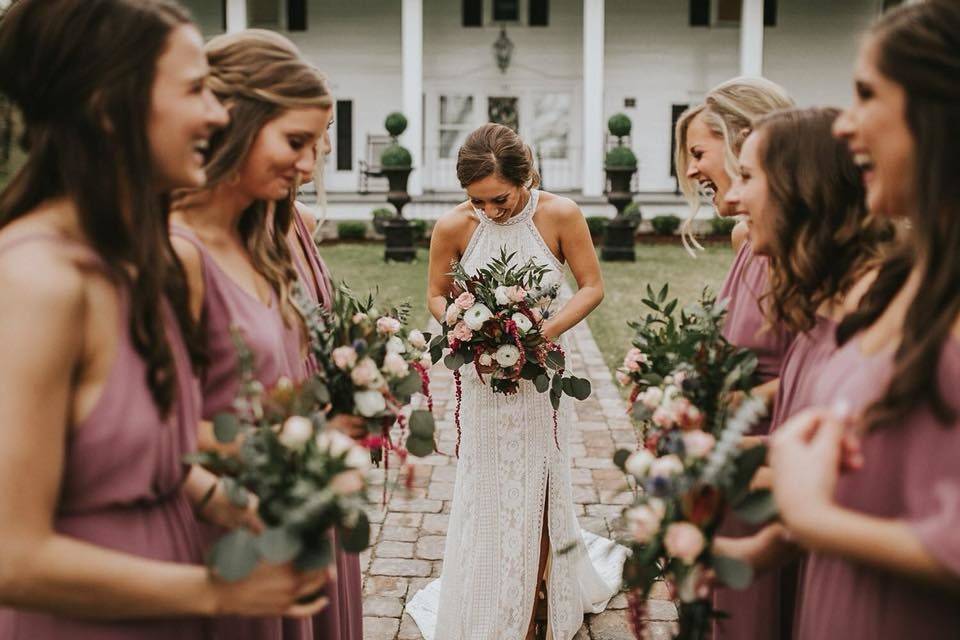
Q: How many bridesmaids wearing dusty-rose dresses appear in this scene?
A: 6